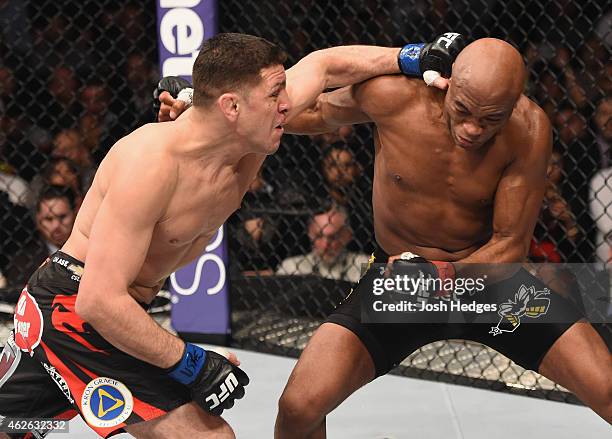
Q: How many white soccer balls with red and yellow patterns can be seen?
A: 0